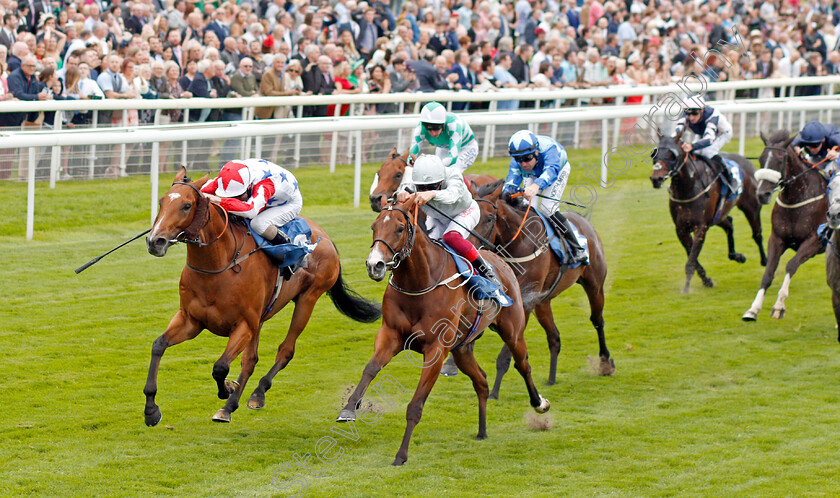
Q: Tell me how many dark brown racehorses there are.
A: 2